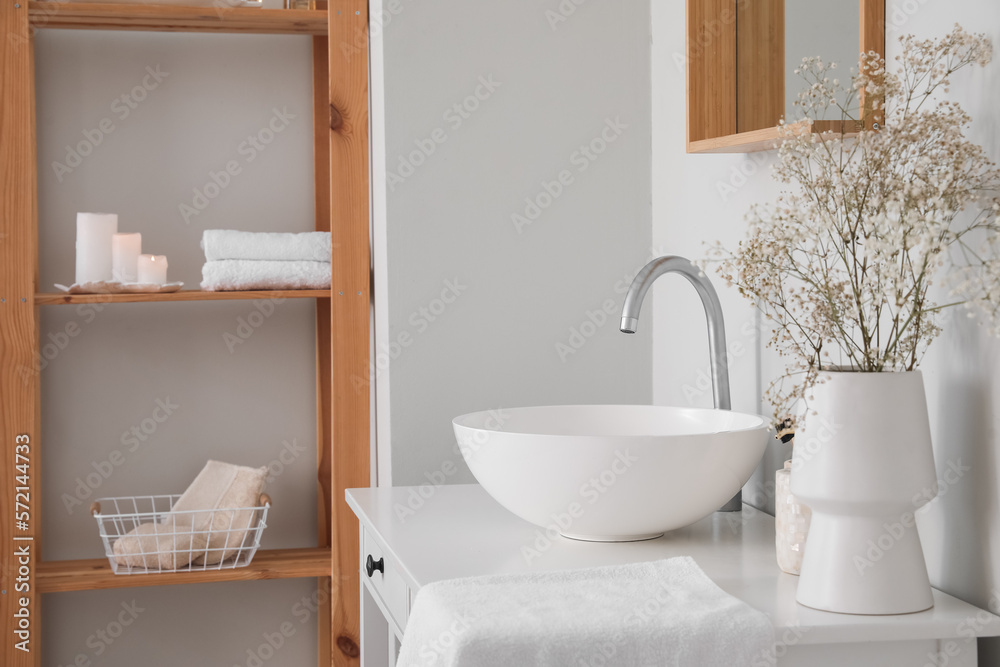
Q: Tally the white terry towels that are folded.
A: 2